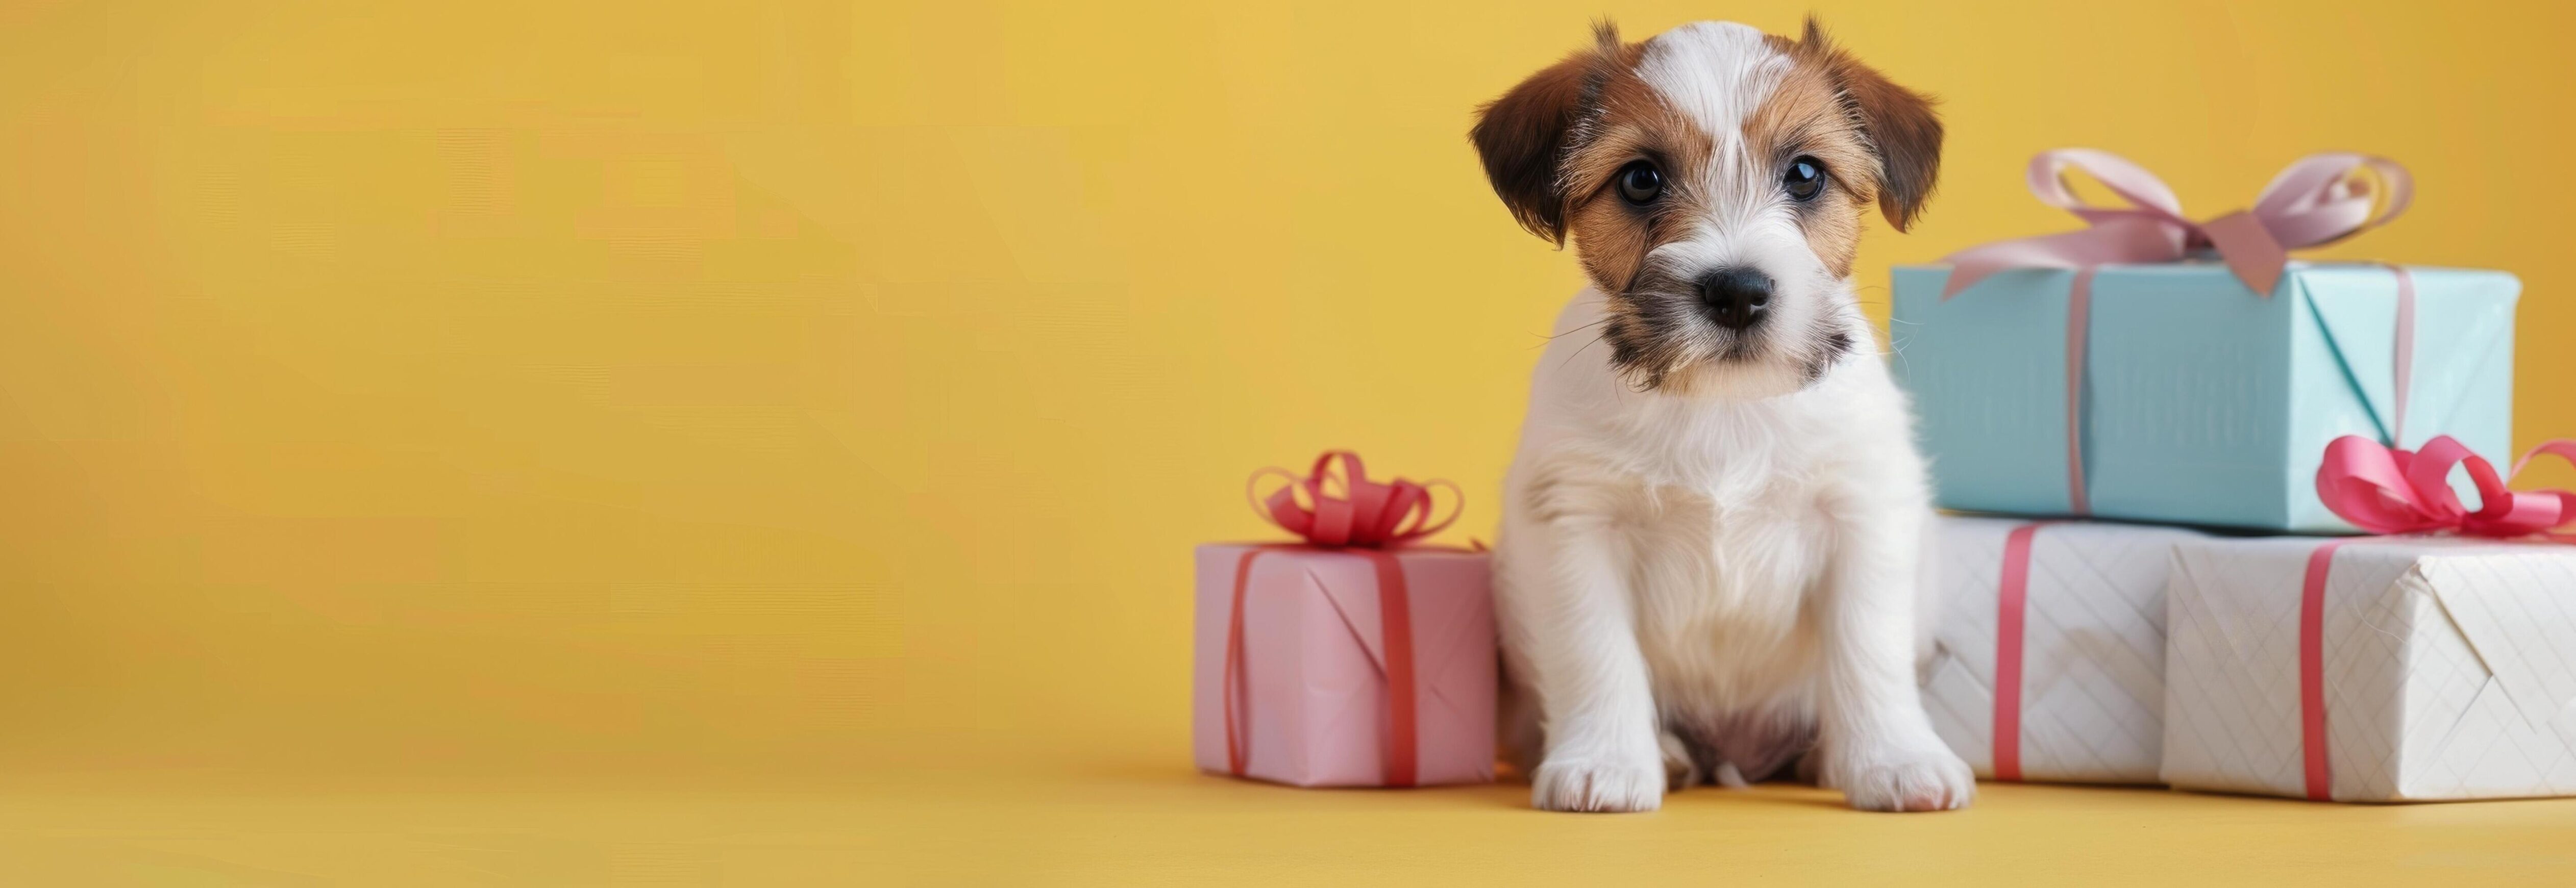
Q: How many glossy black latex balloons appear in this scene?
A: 0